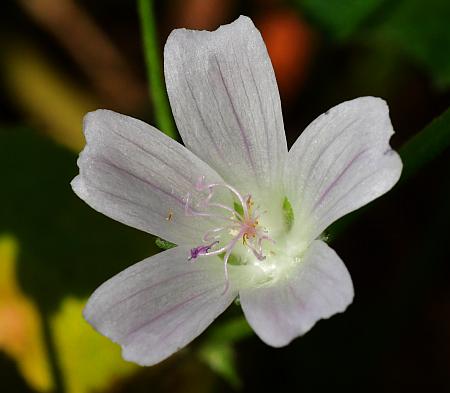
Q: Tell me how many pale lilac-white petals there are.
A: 5